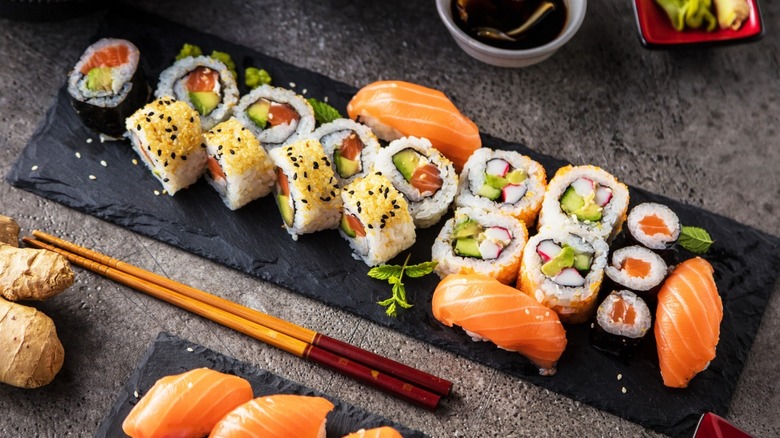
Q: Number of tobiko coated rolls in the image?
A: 4